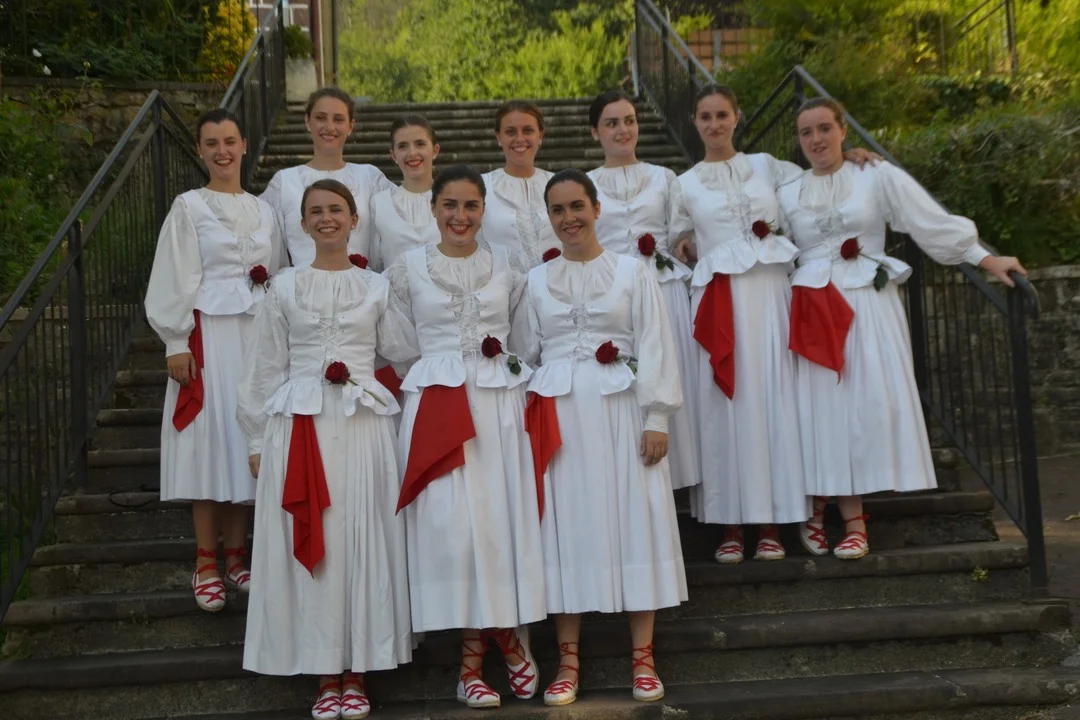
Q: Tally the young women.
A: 10